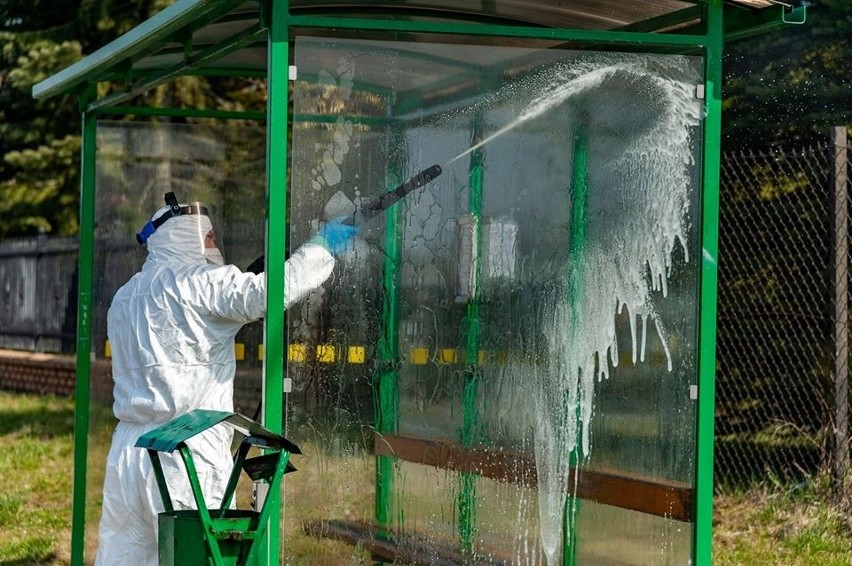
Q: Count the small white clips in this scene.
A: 4